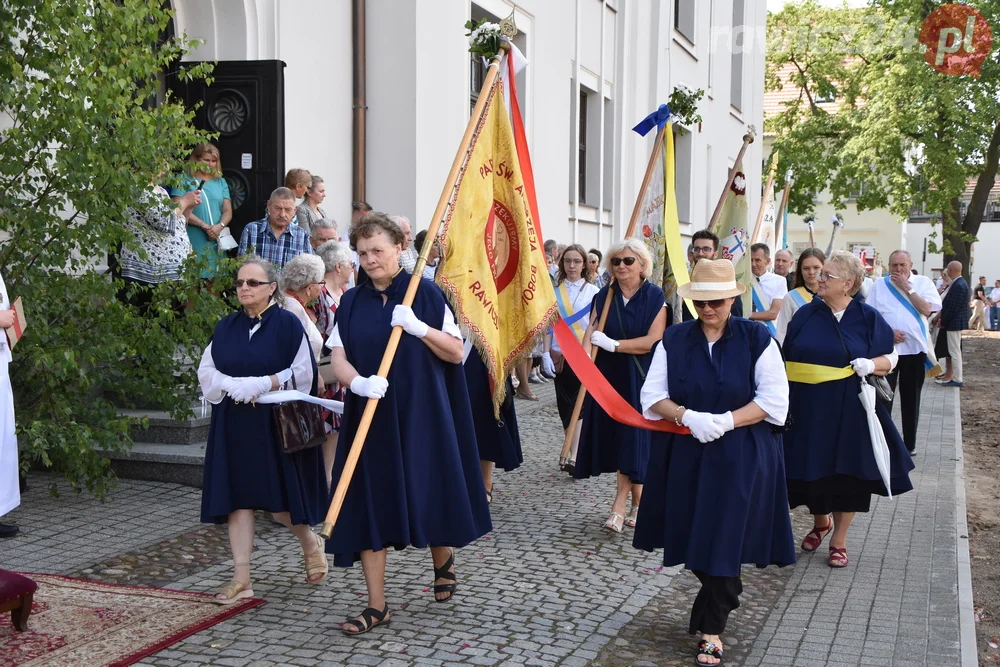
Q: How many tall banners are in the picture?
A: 5